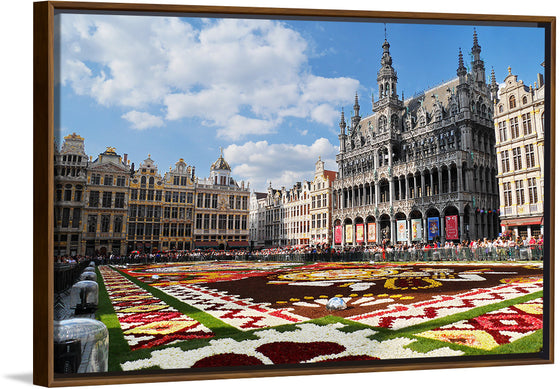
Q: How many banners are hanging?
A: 8